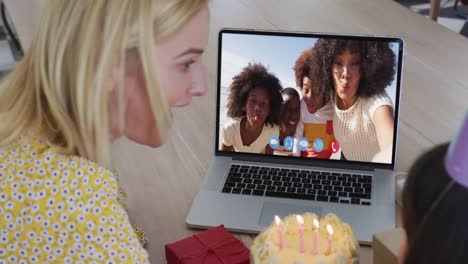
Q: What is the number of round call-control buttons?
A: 5